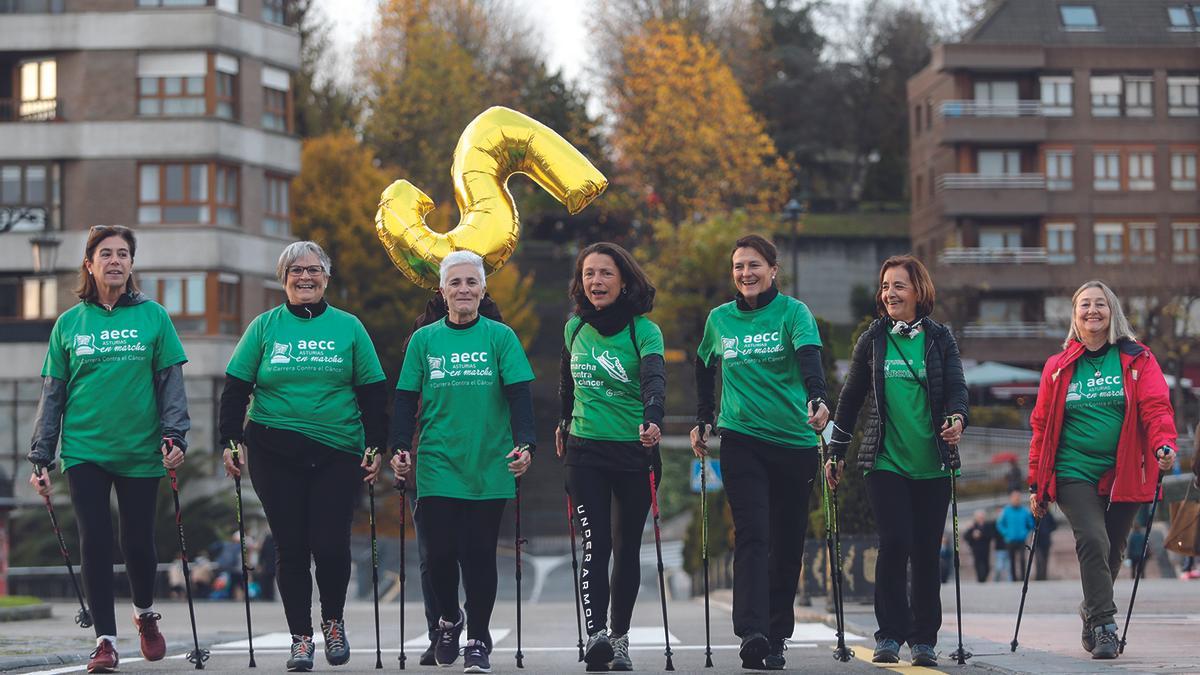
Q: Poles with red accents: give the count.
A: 6